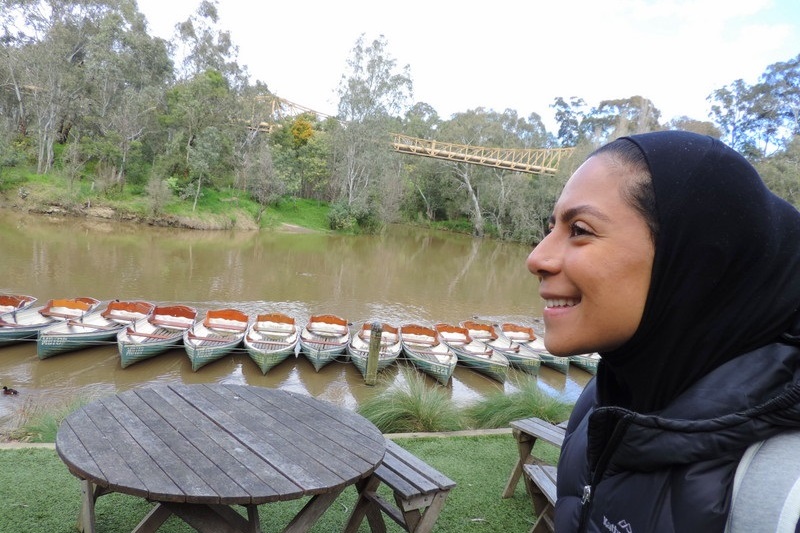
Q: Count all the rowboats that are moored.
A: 13